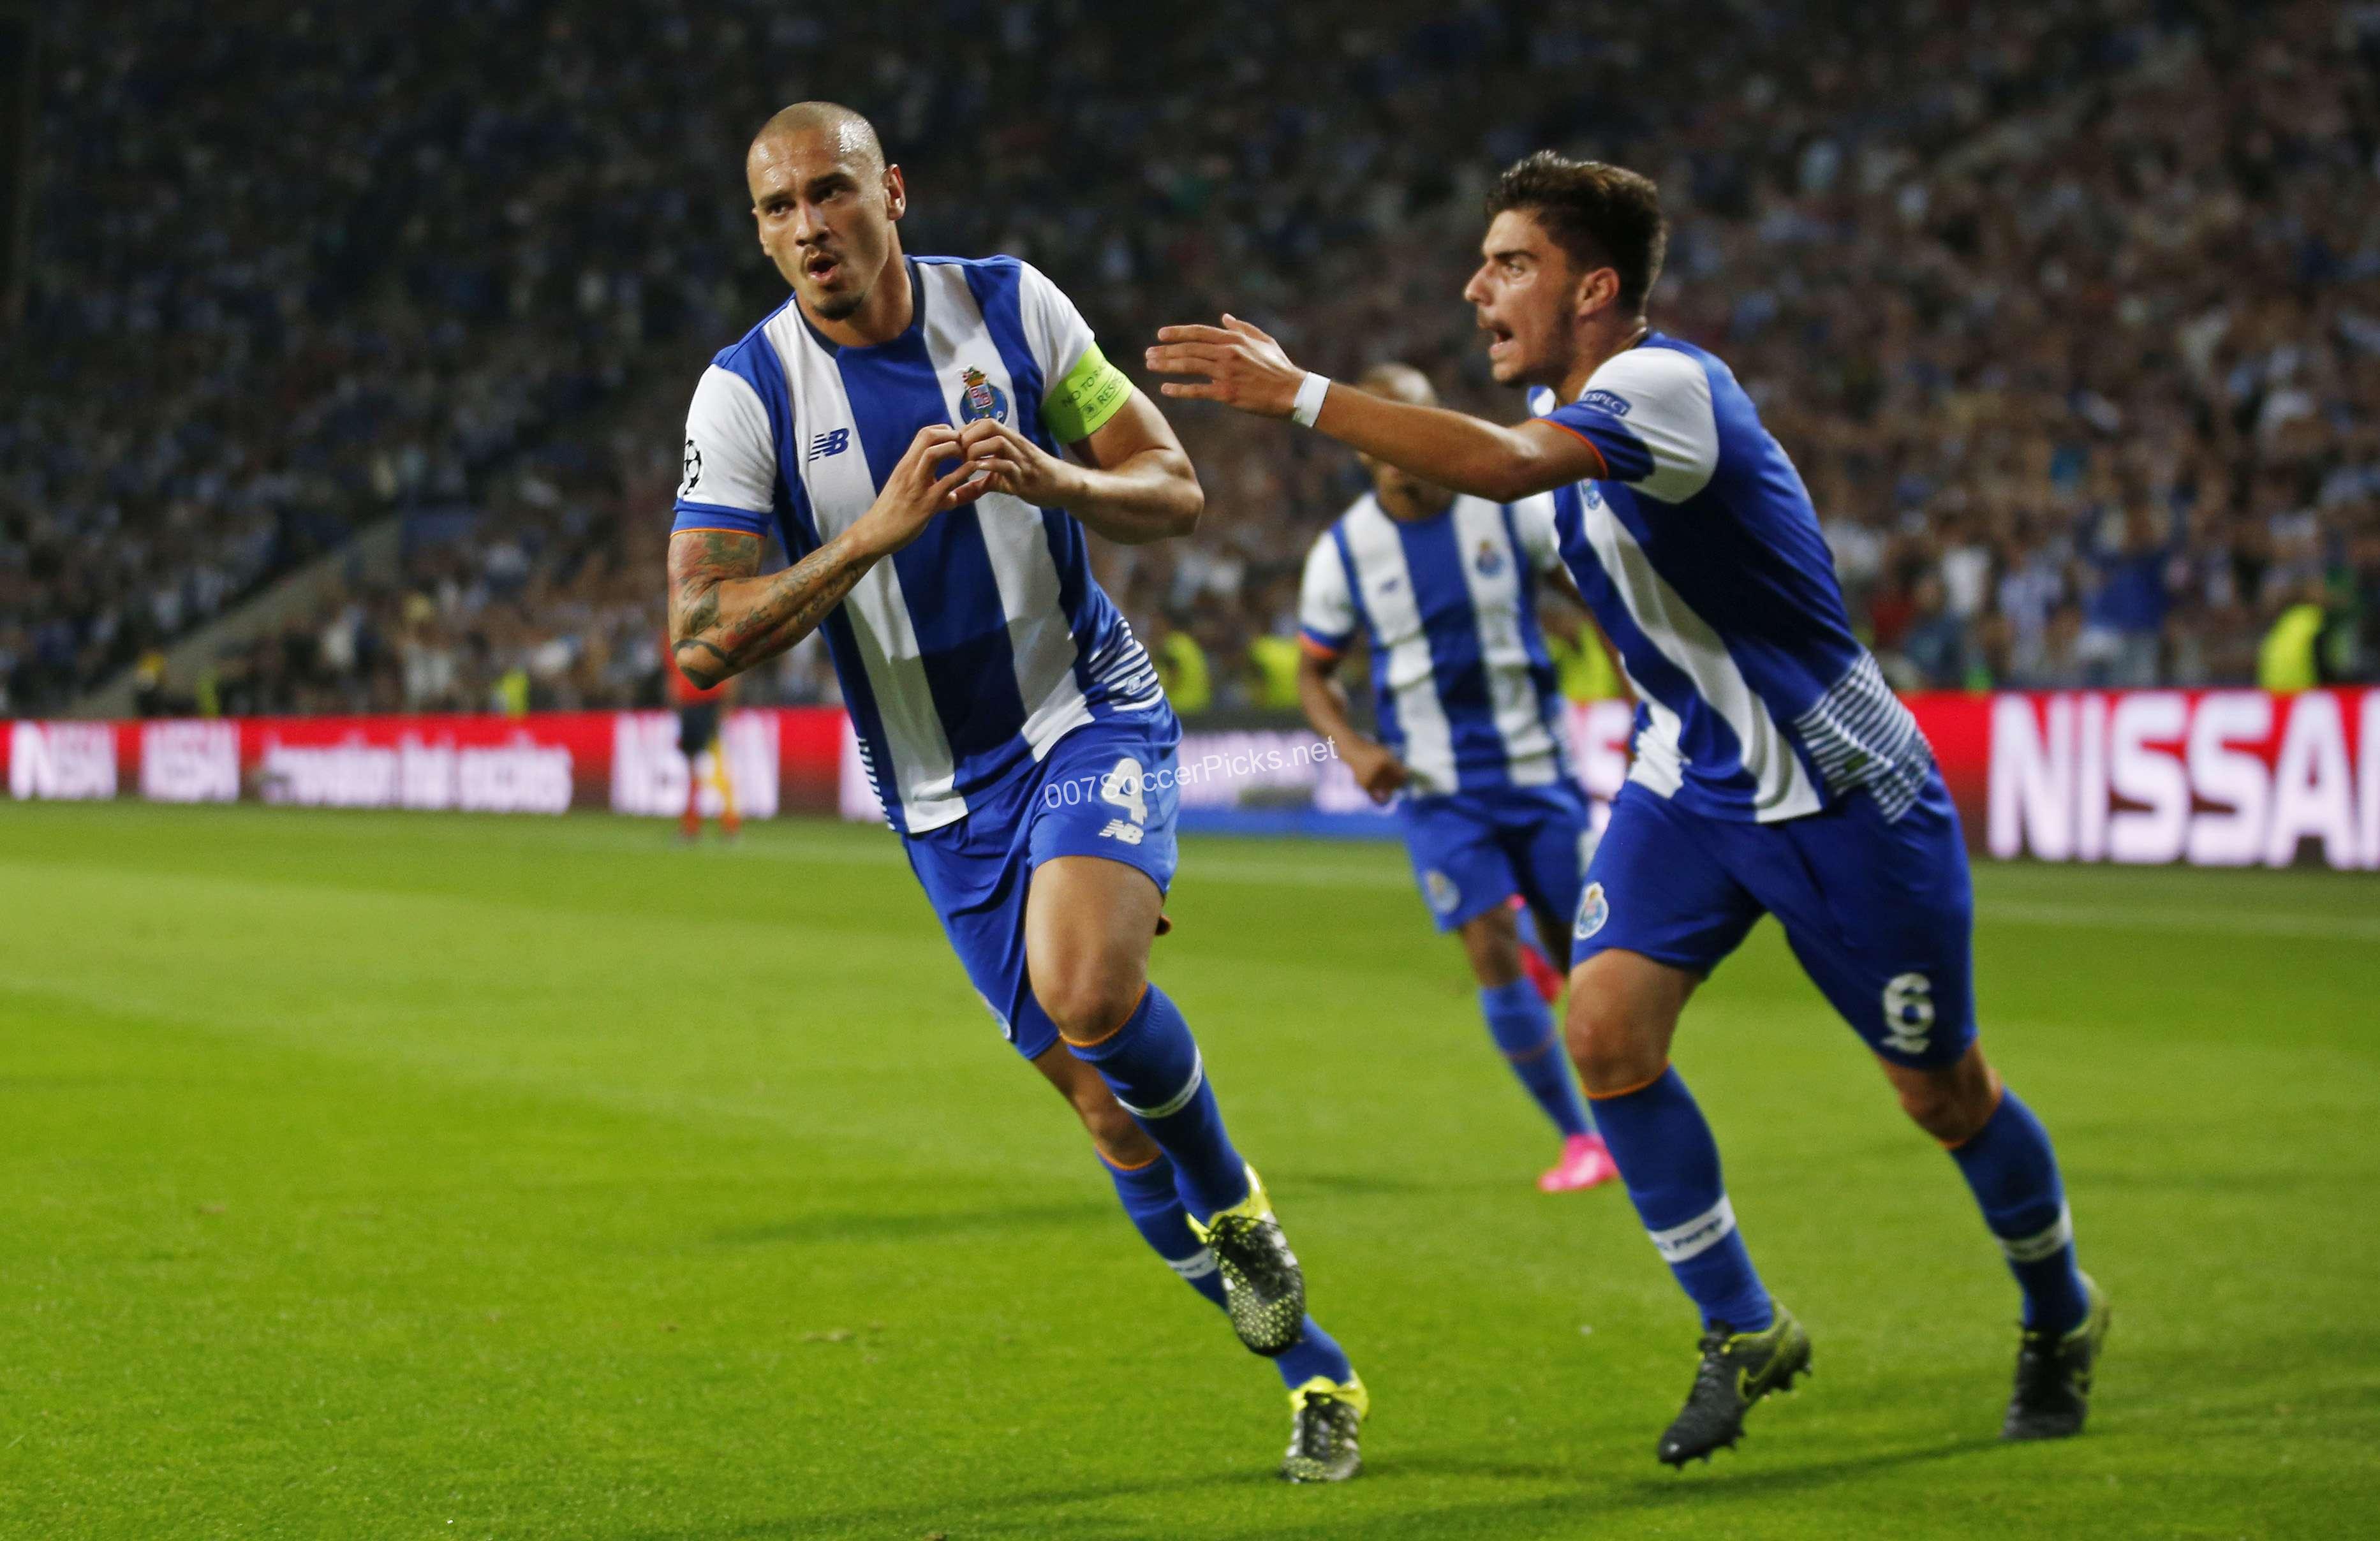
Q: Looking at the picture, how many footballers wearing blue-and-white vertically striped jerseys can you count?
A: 3